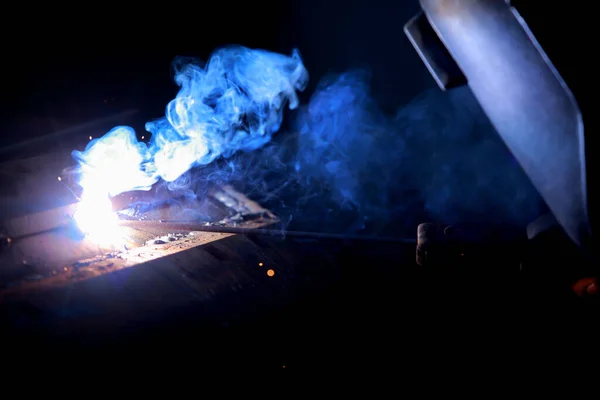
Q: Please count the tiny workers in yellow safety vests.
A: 0